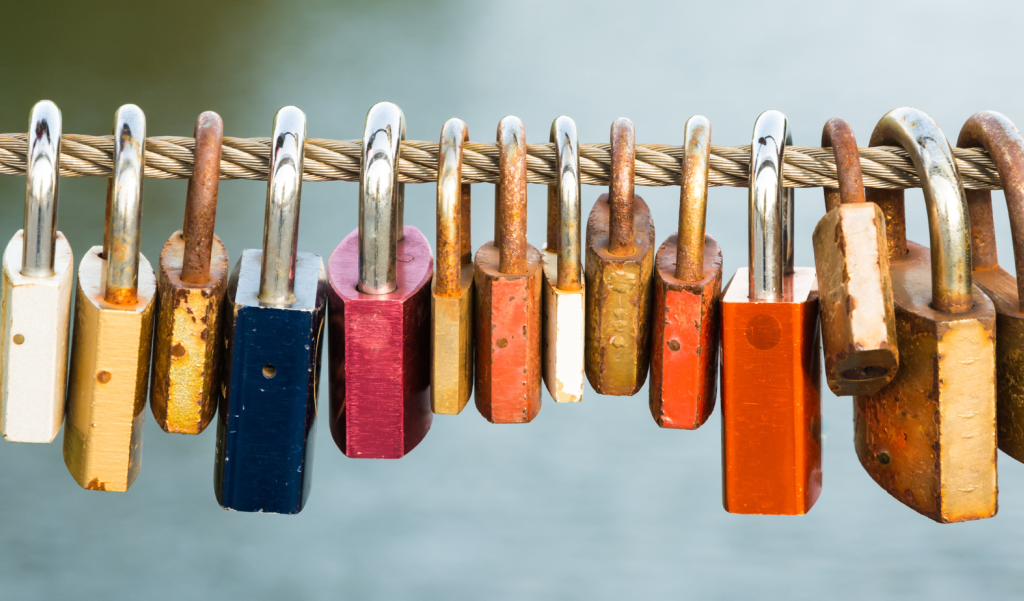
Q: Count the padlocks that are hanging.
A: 14